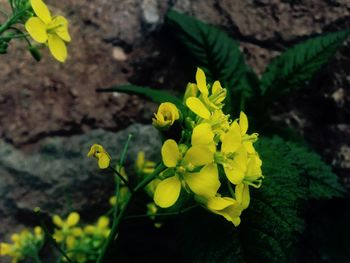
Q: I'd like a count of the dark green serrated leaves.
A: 4